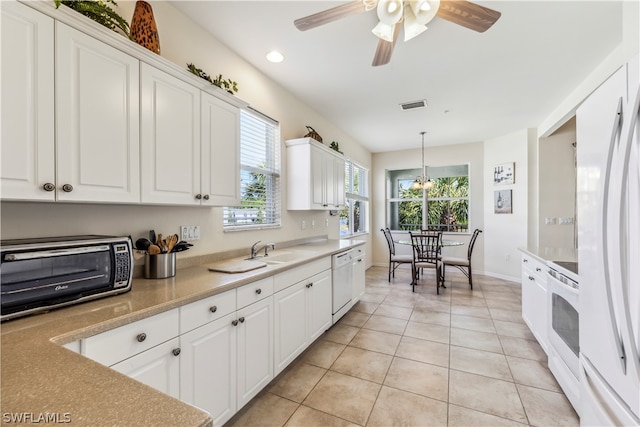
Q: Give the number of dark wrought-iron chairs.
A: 4